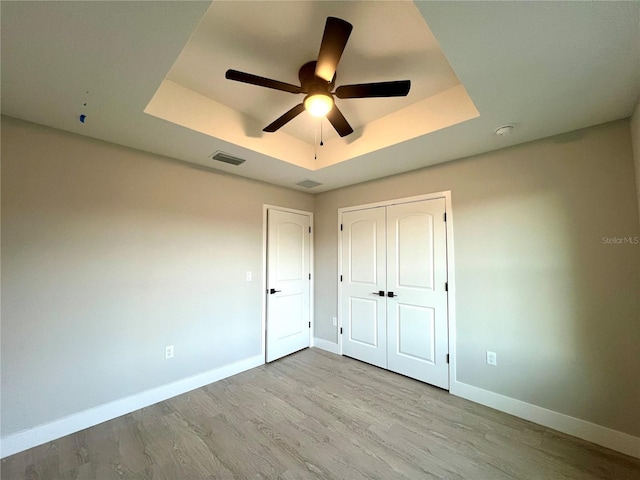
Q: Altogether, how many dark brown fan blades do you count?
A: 5